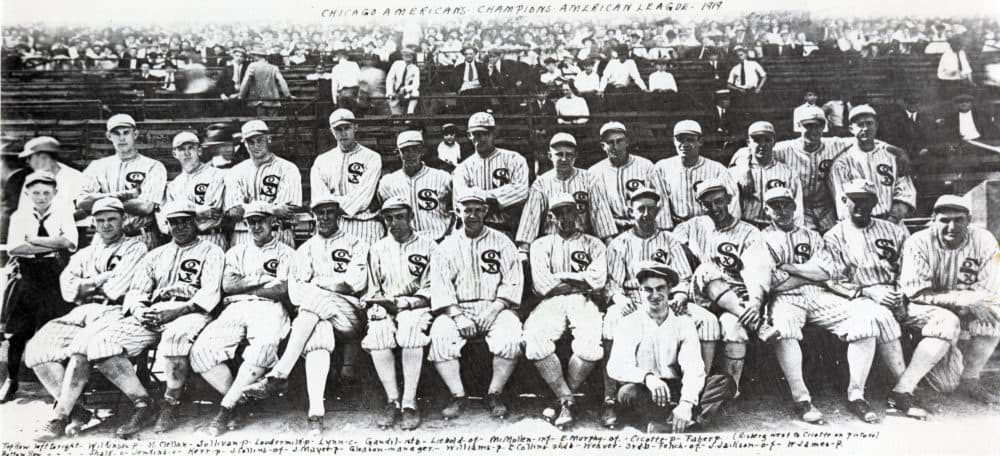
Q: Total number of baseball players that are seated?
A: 12